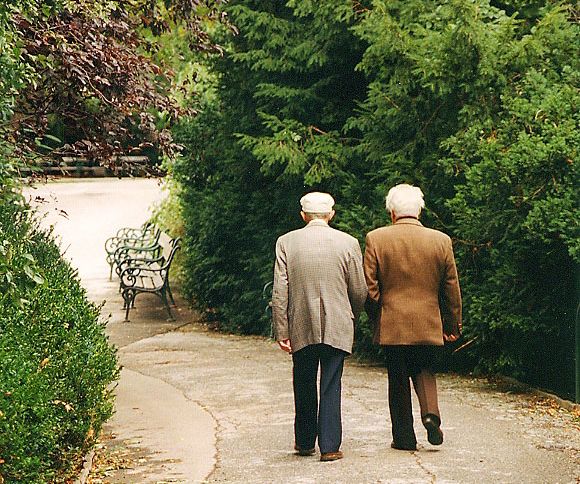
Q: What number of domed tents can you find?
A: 0